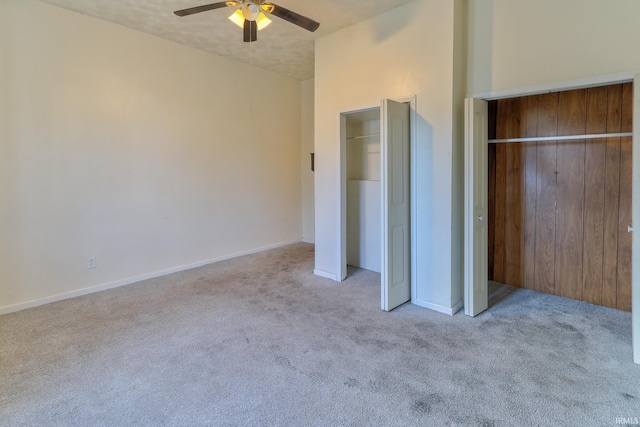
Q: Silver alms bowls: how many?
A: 0